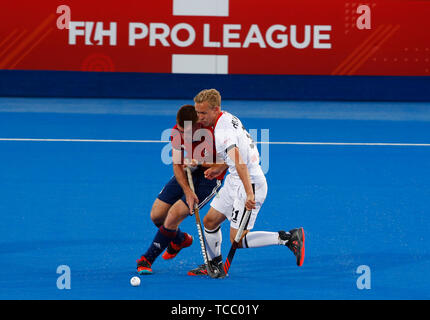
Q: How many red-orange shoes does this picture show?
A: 2